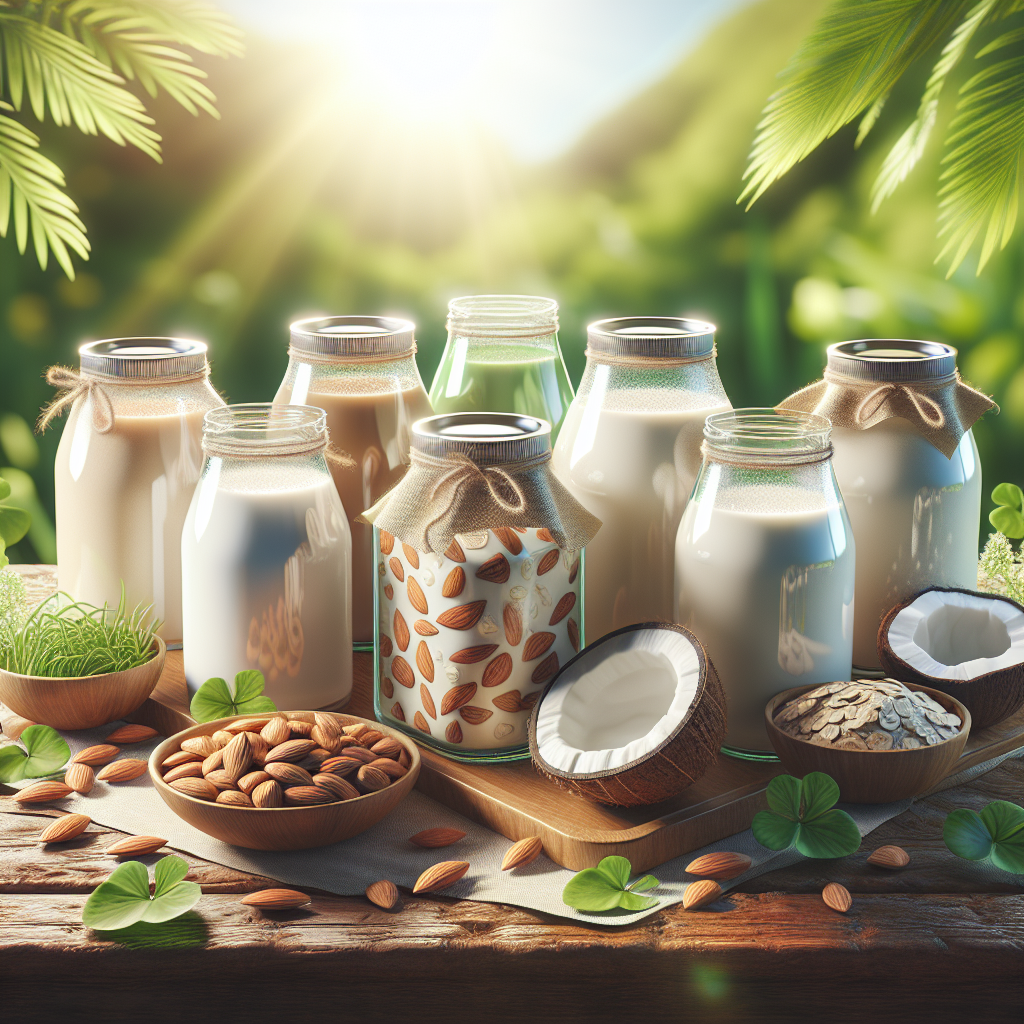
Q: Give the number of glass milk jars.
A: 8